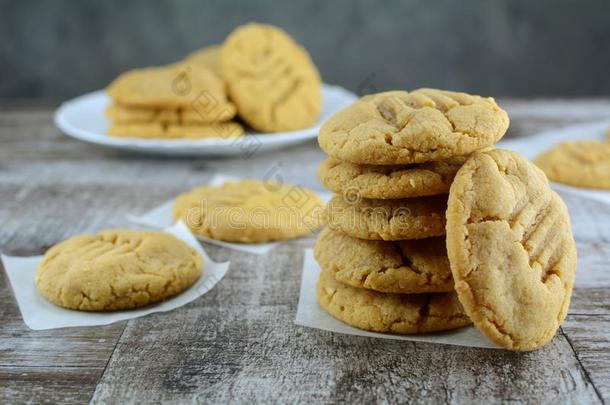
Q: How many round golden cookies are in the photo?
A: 14